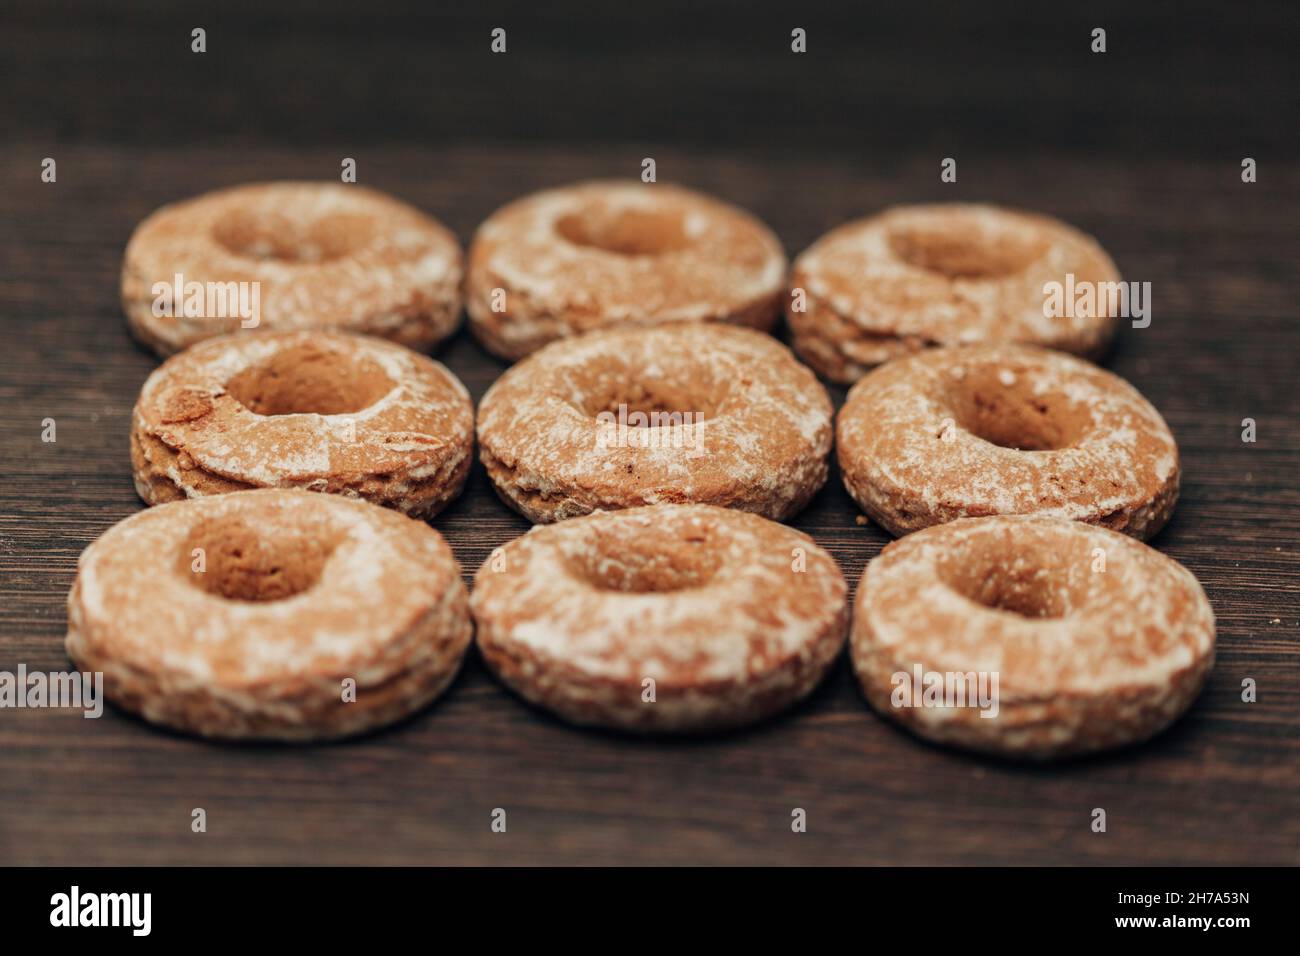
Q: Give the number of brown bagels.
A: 9